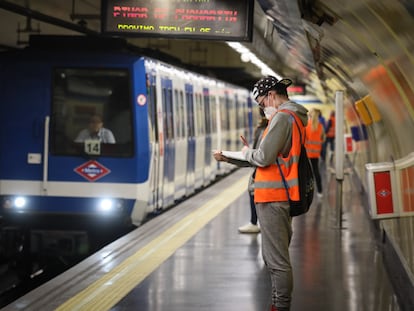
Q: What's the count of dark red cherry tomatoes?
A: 0